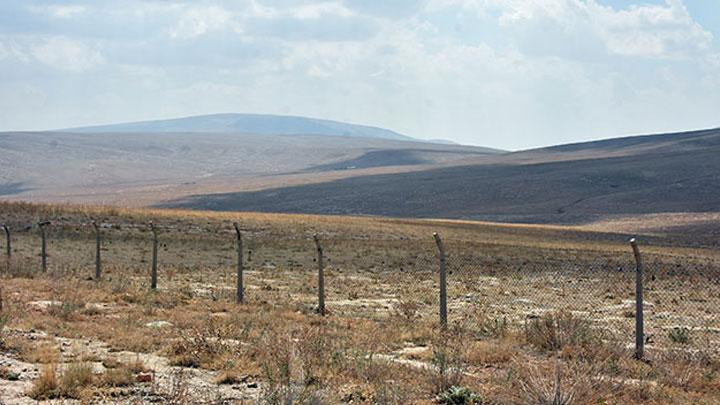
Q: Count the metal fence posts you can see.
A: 8